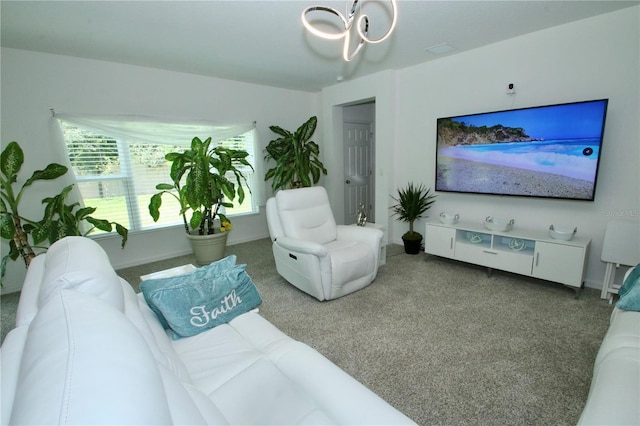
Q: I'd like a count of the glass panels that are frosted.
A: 0